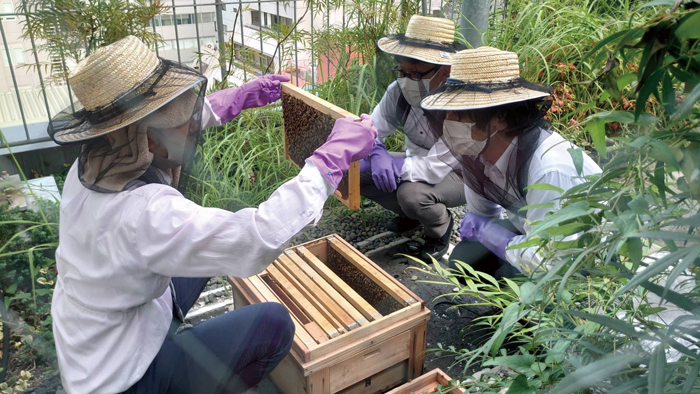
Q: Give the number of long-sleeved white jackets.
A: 3